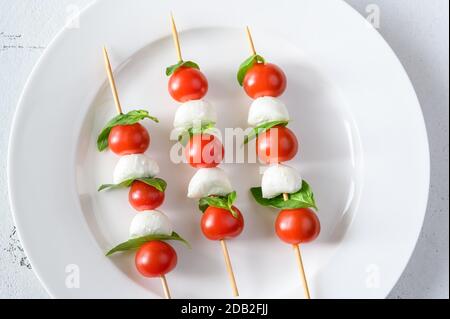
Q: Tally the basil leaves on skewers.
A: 9